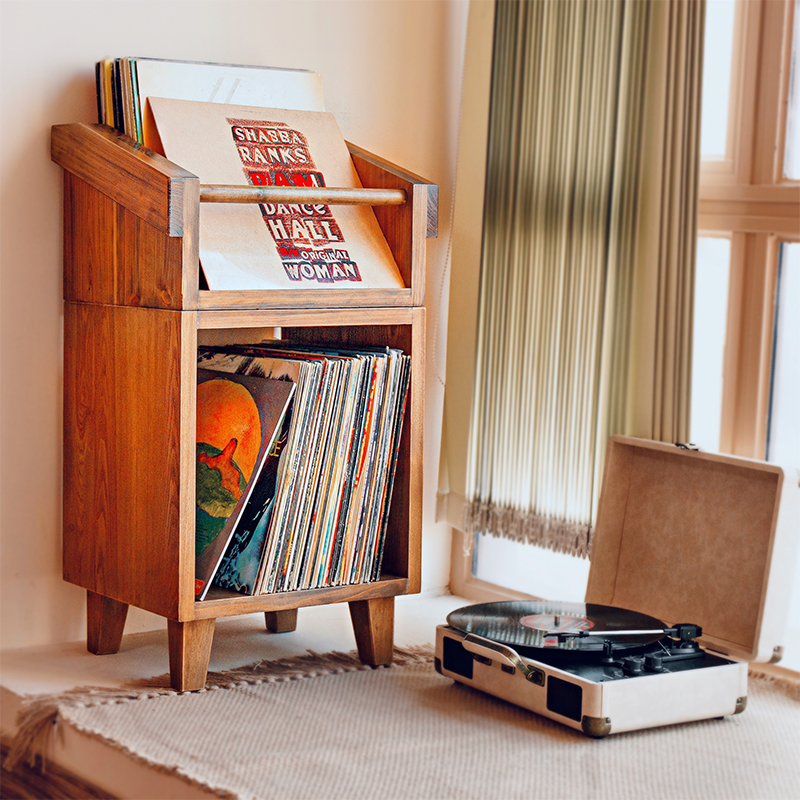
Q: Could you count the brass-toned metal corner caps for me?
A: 4